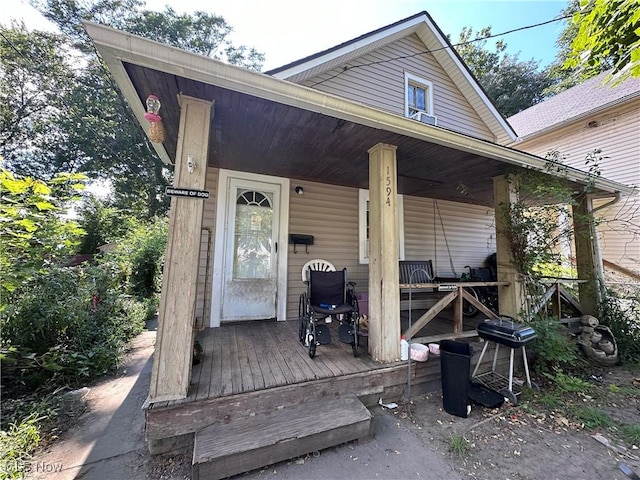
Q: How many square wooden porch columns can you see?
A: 4